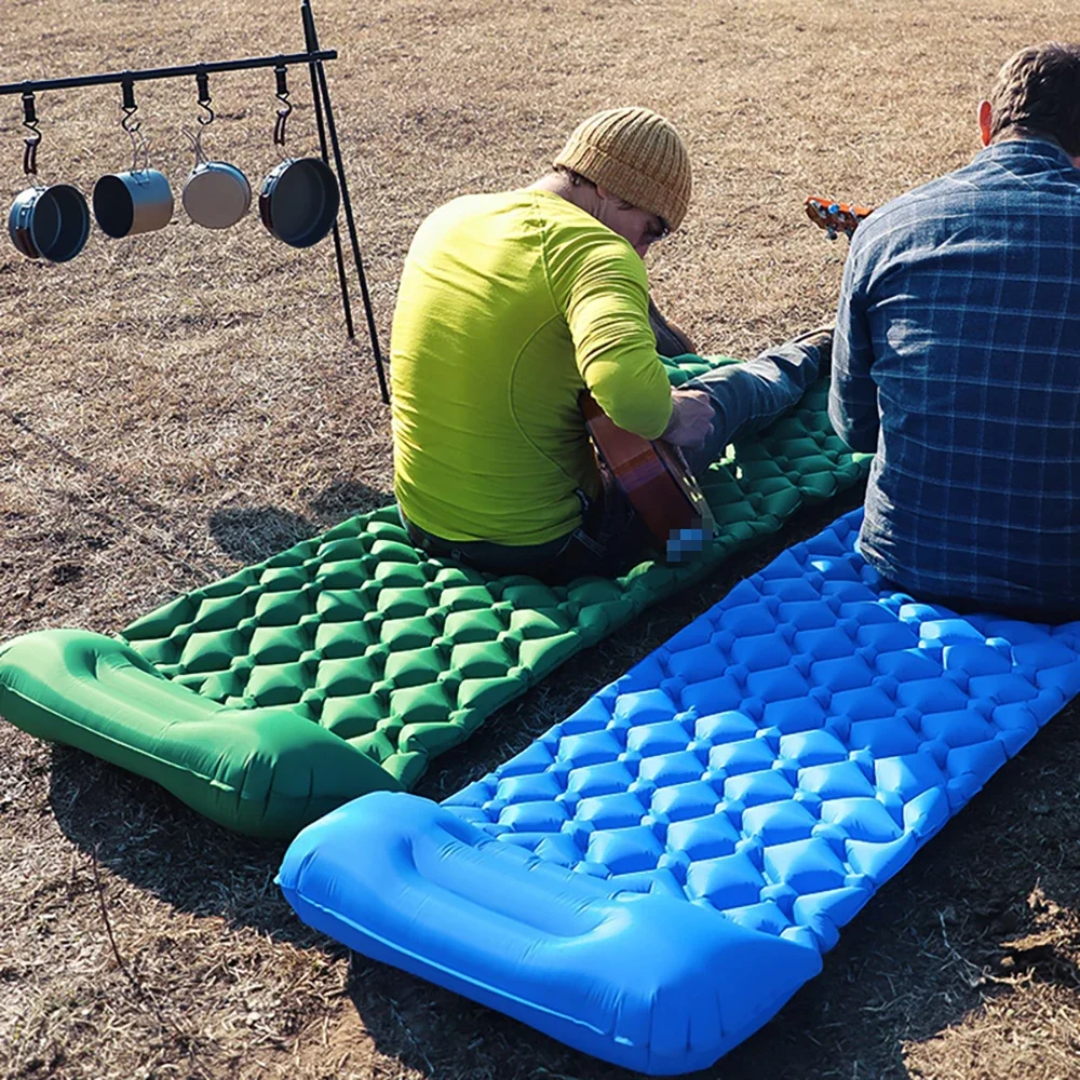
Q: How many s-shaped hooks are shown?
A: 4